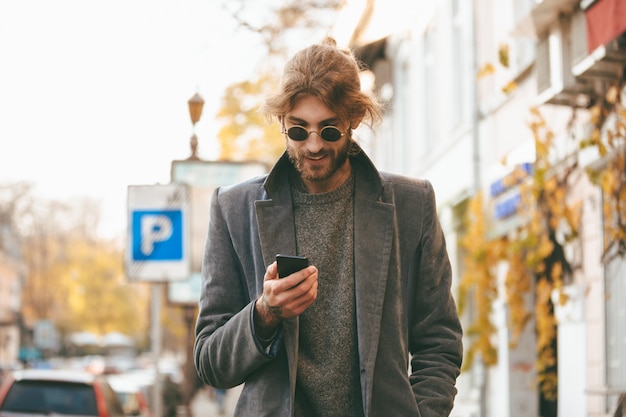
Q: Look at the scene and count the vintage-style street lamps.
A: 1